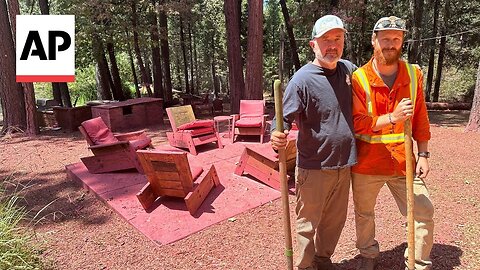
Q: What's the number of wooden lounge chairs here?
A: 5